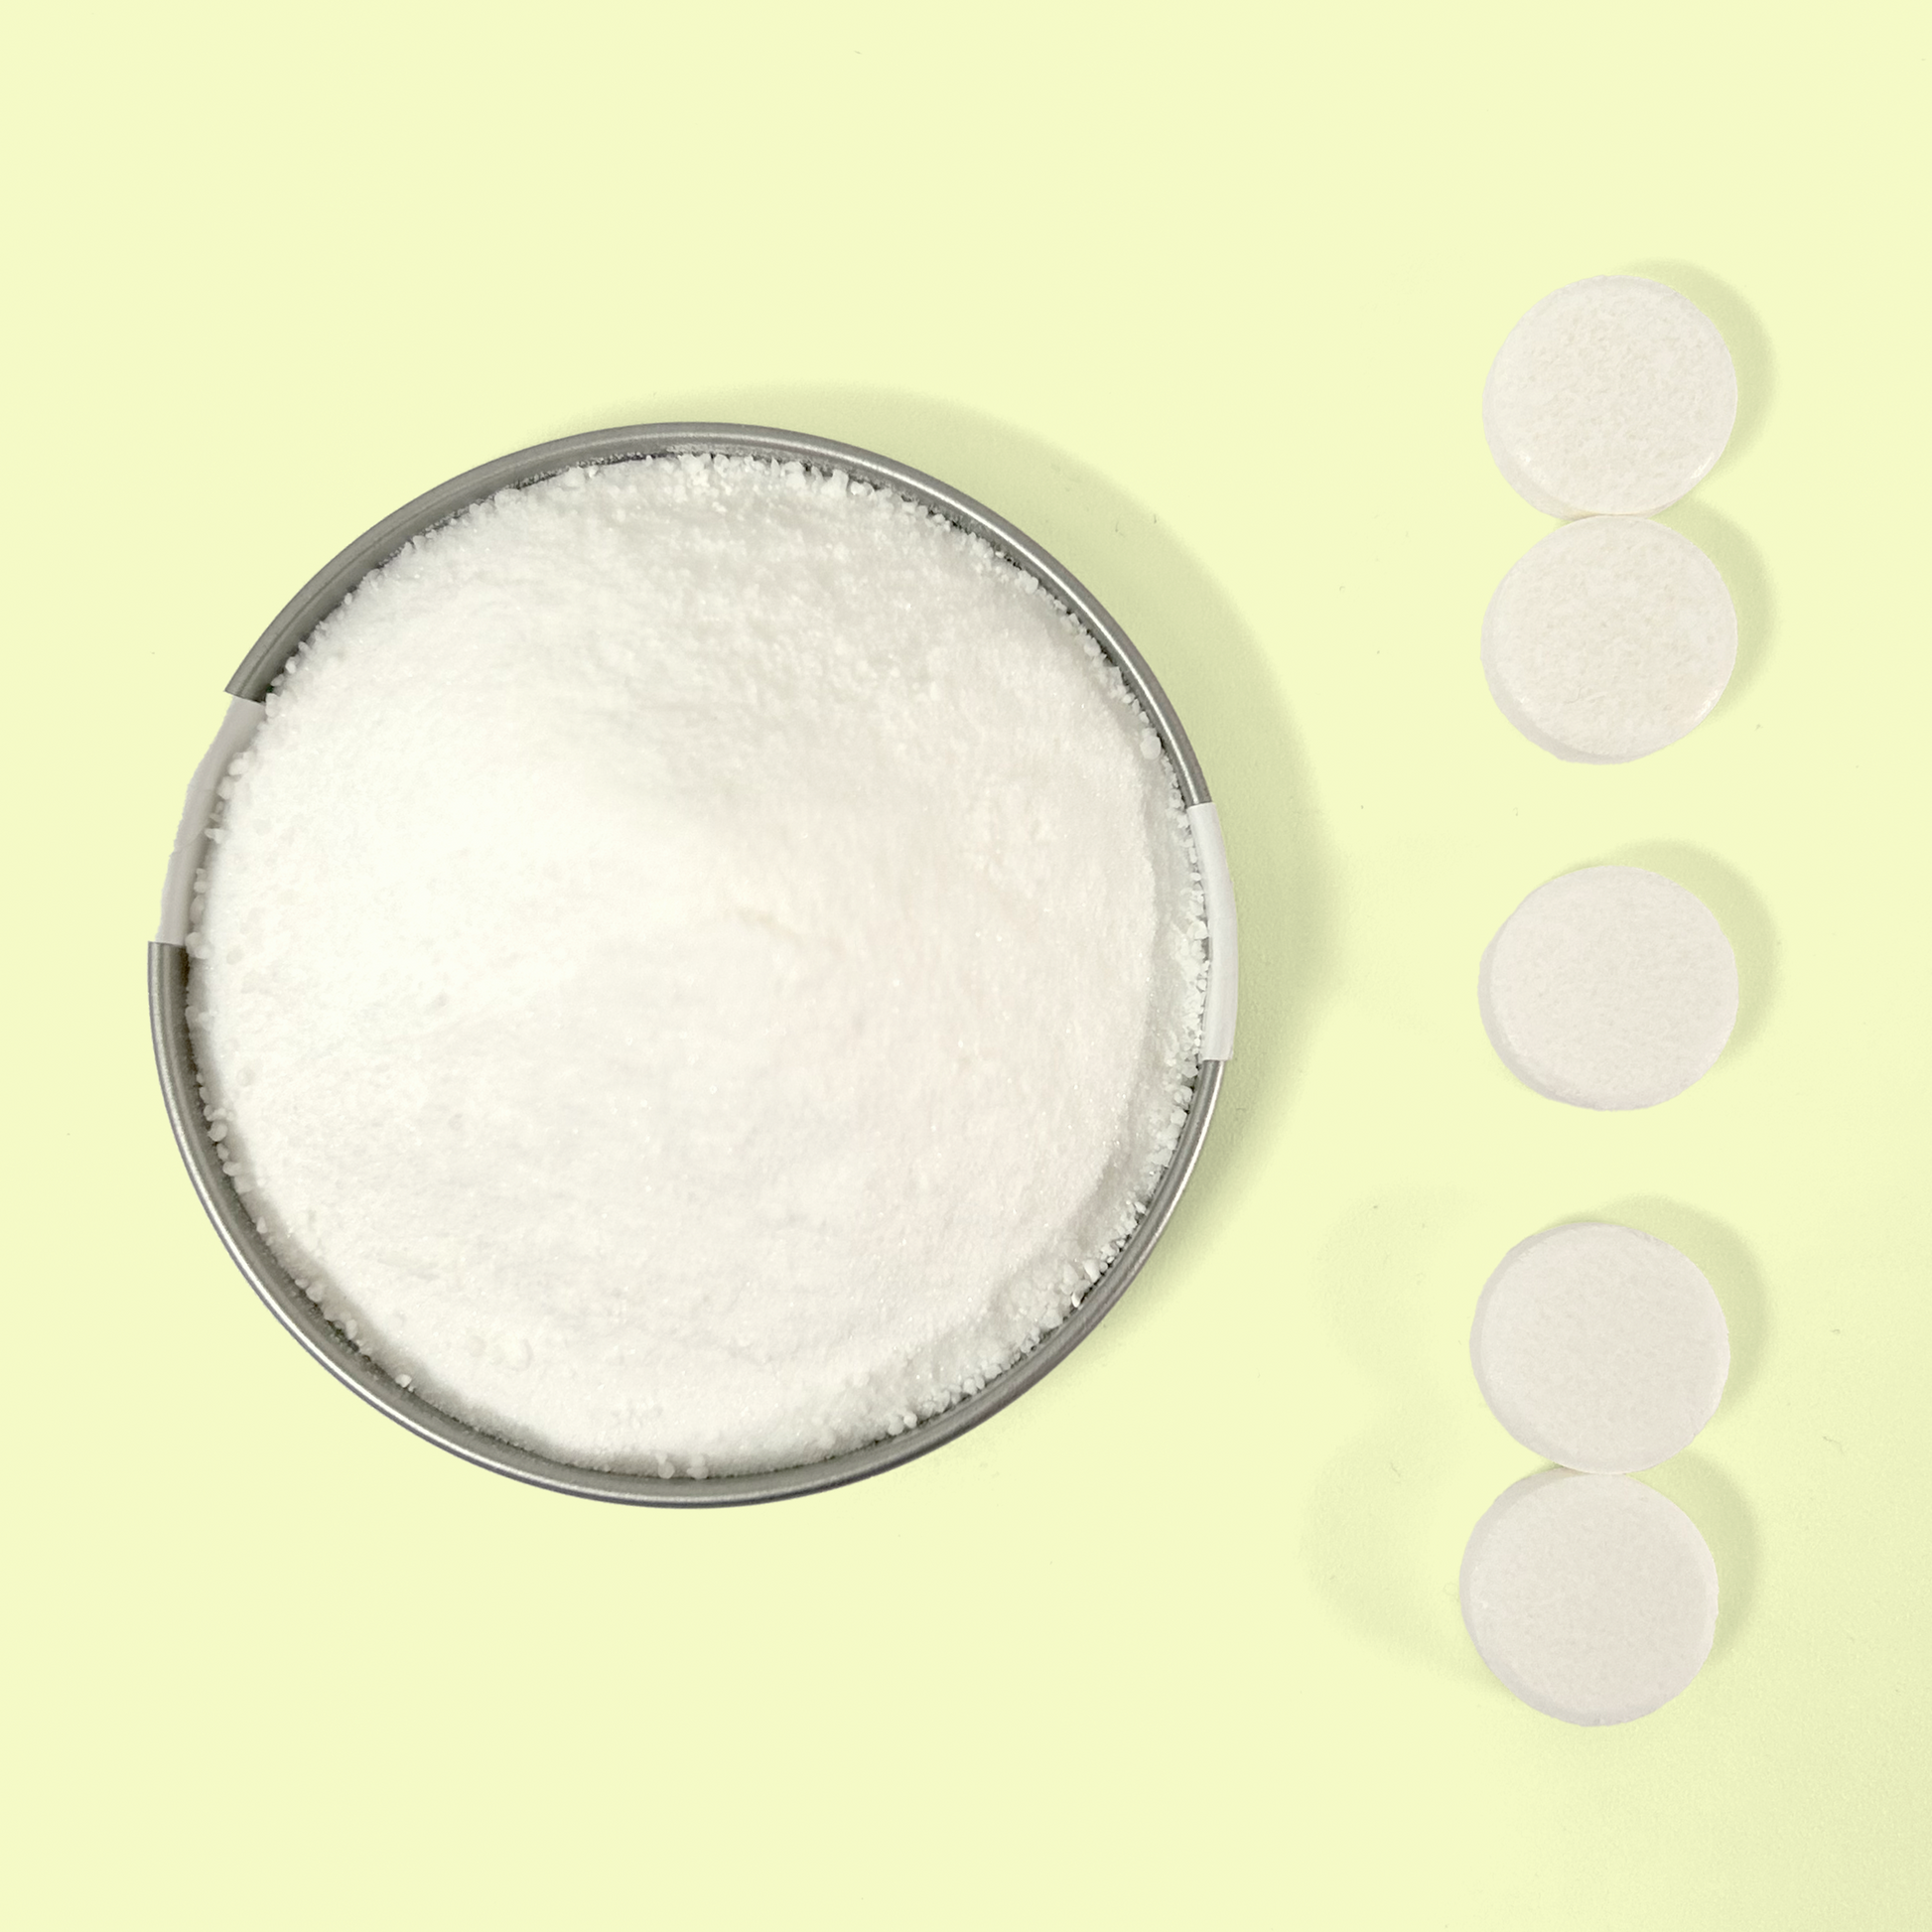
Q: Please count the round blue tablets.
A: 0